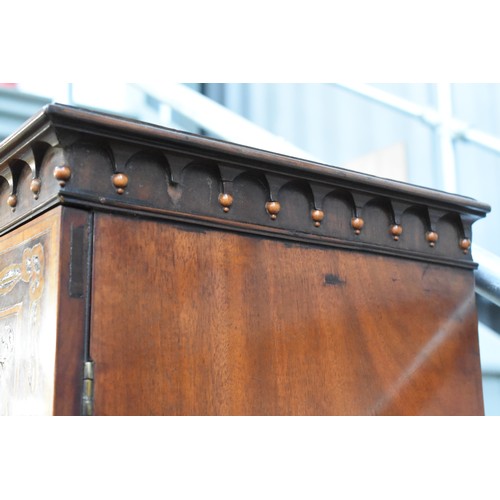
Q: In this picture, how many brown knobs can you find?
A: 11